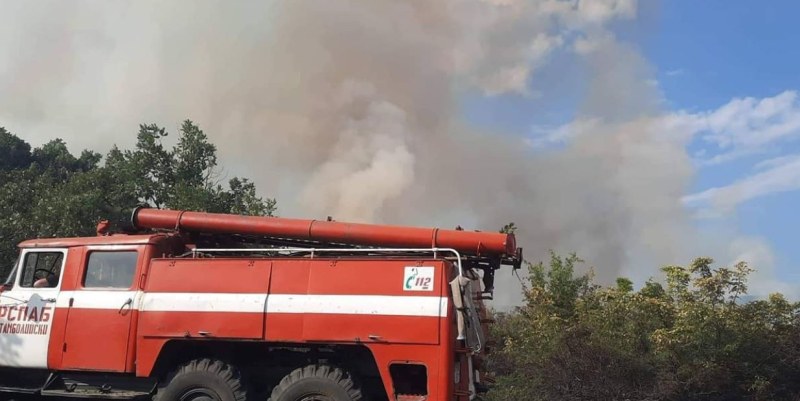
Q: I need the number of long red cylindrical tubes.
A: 1